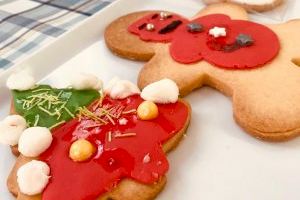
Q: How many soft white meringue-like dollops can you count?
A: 7